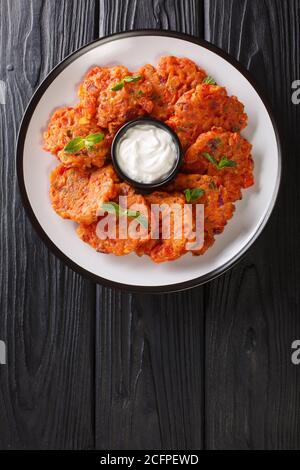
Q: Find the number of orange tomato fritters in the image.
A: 9